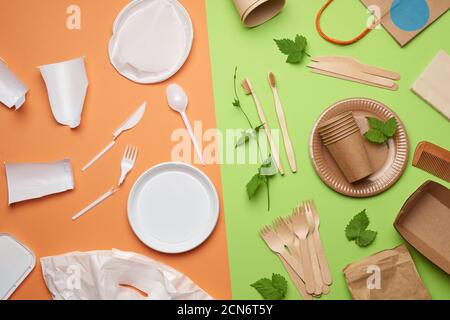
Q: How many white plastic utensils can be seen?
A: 3